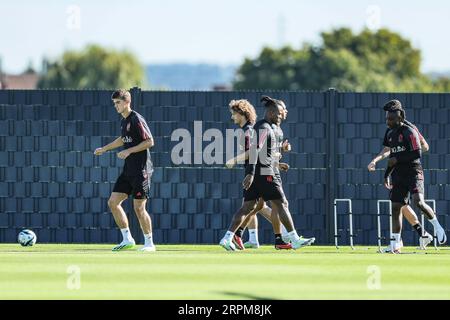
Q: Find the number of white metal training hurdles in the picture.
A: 3